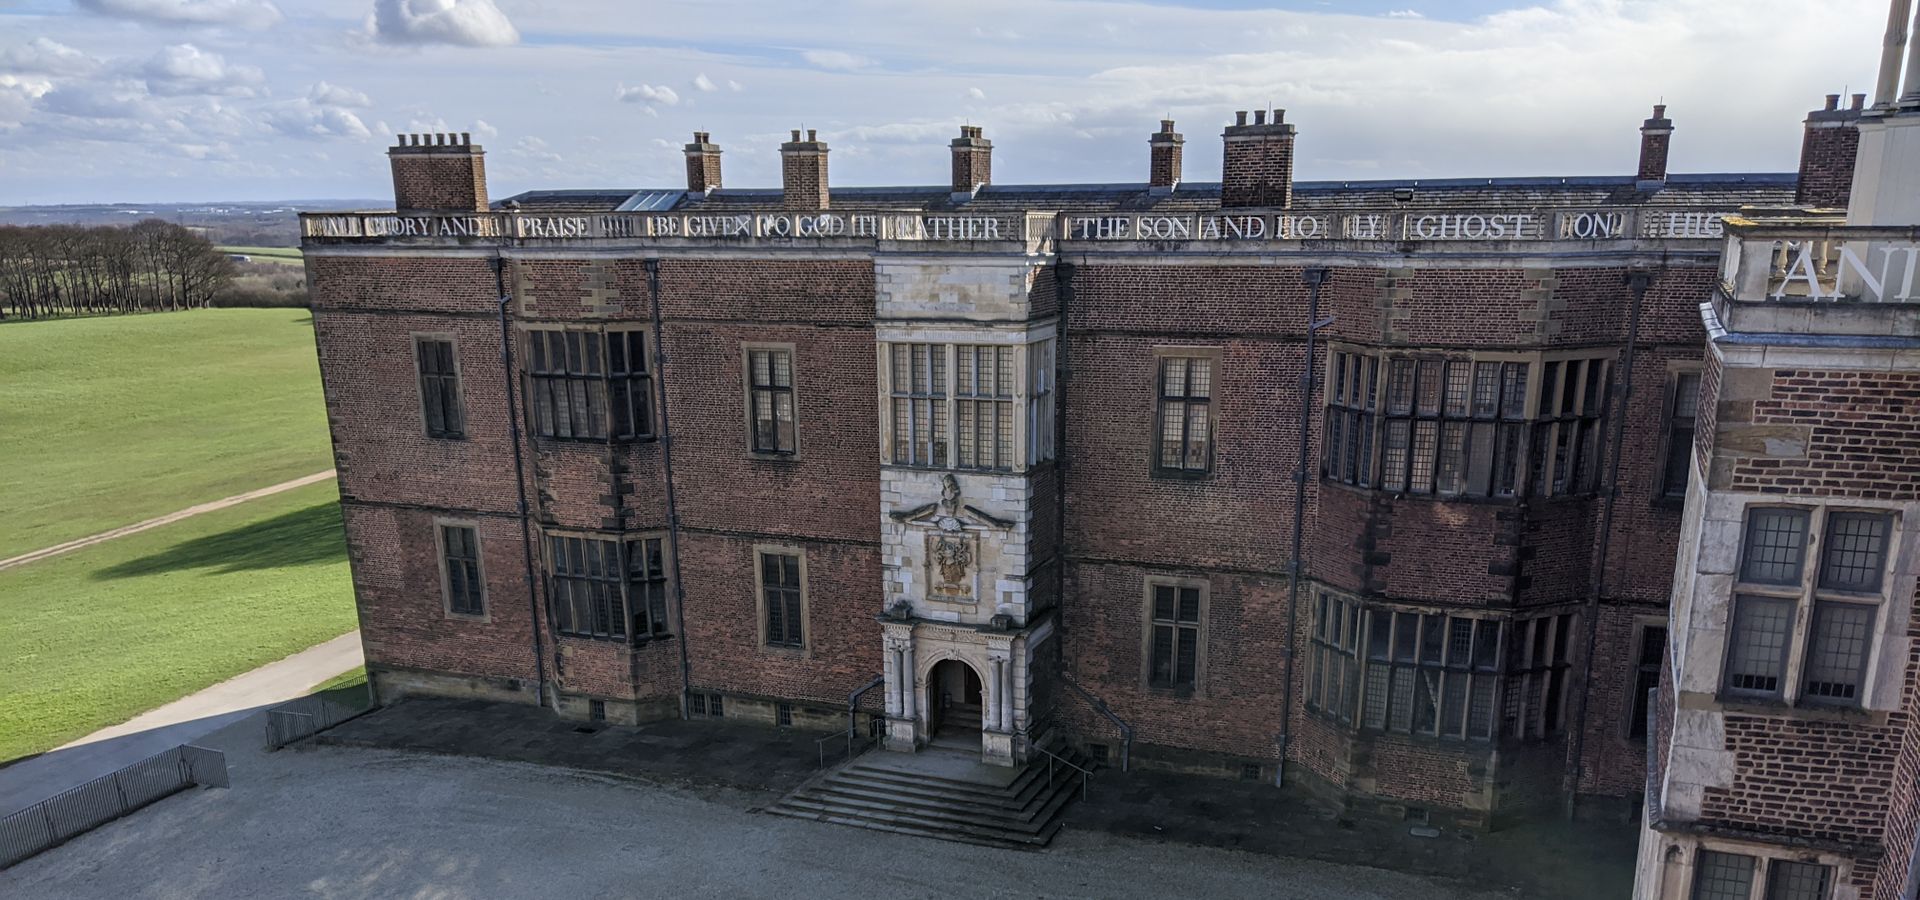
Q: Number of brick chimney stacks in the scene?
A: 8